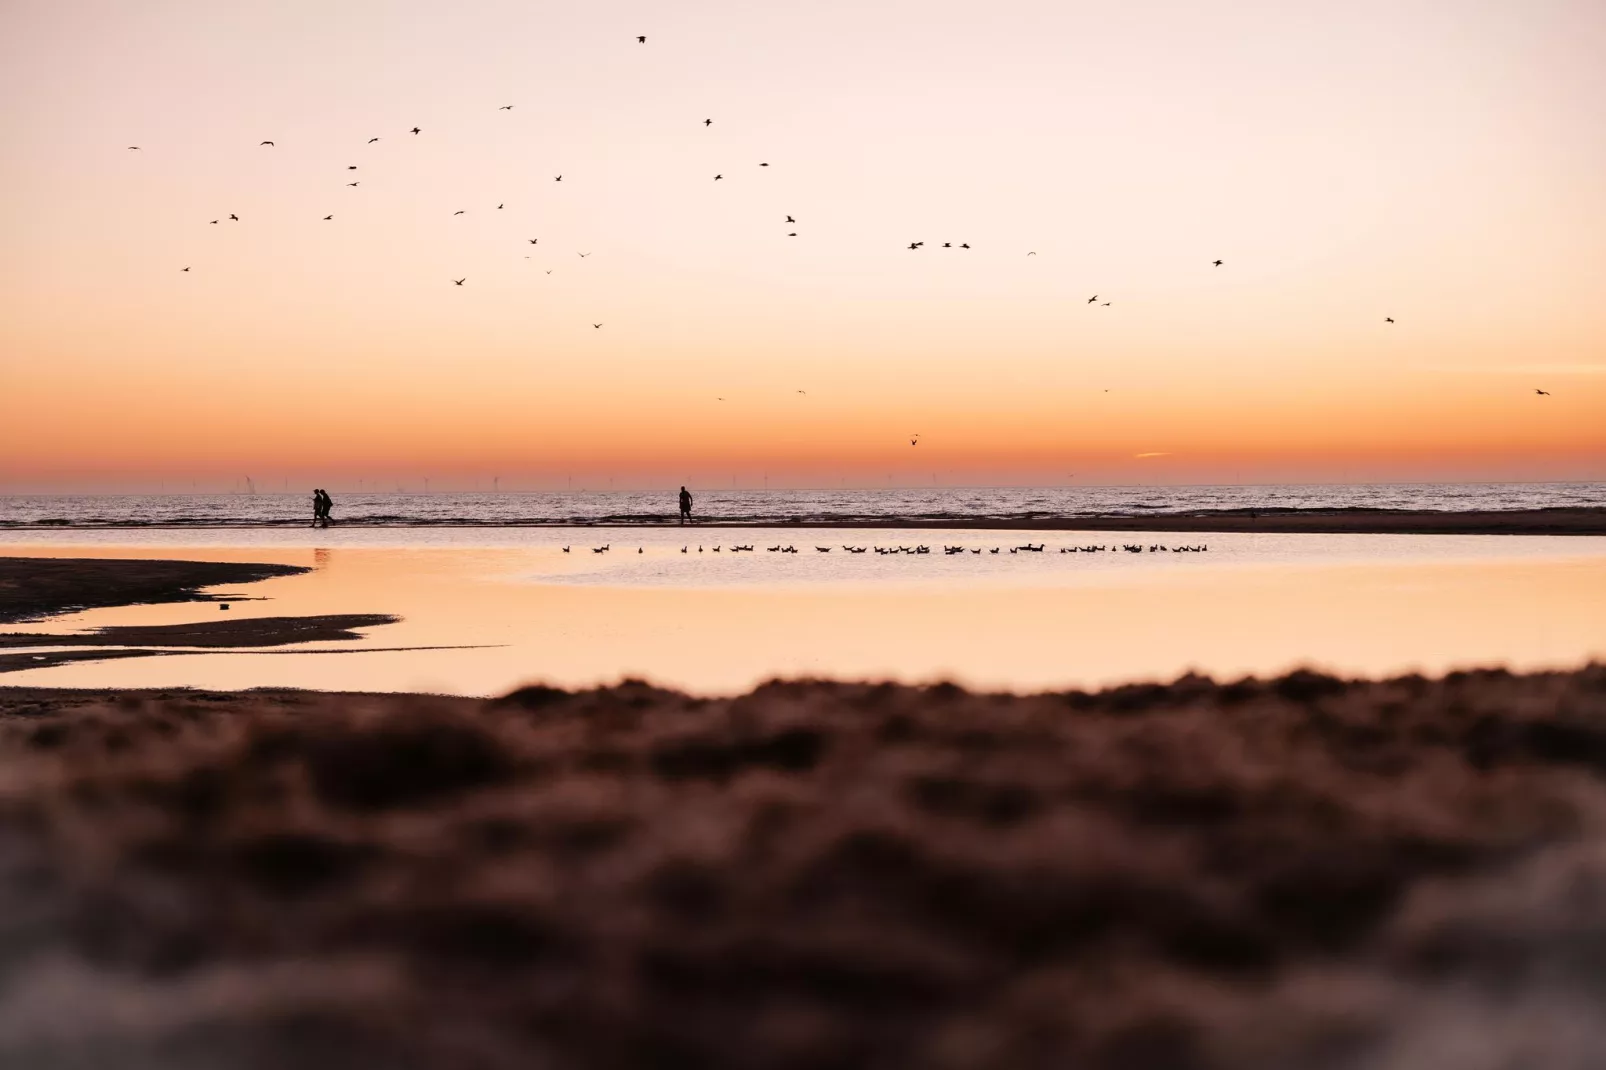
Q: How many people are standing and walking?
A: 3